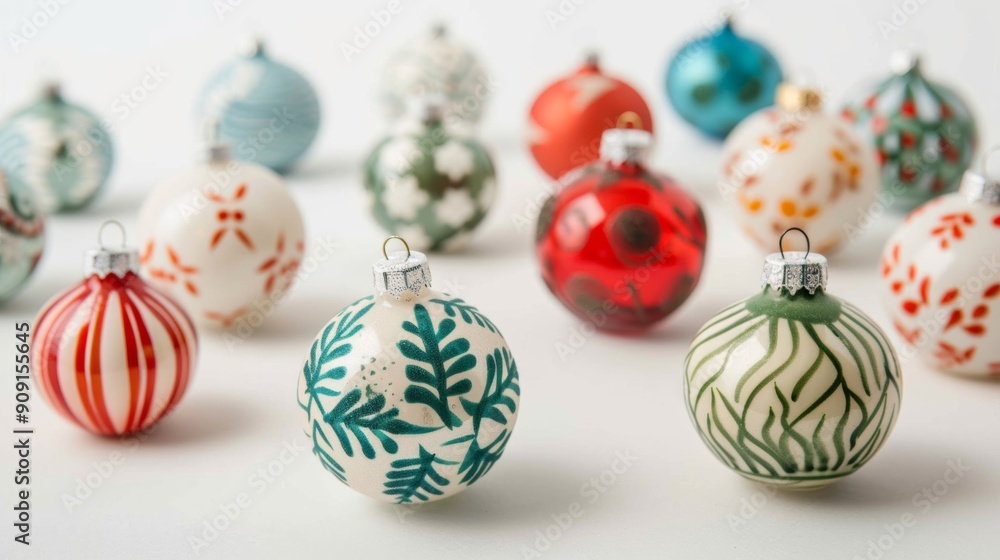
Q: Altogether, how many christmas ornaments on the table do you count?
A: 15